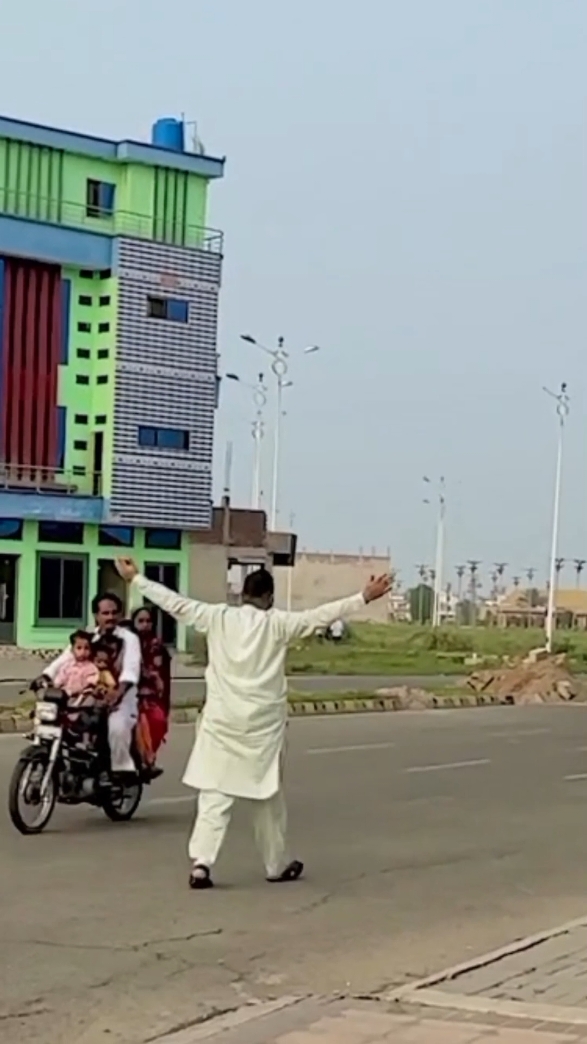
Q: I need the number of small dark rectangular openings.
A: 14